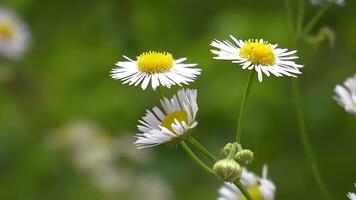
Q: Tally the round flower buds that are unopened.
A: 3